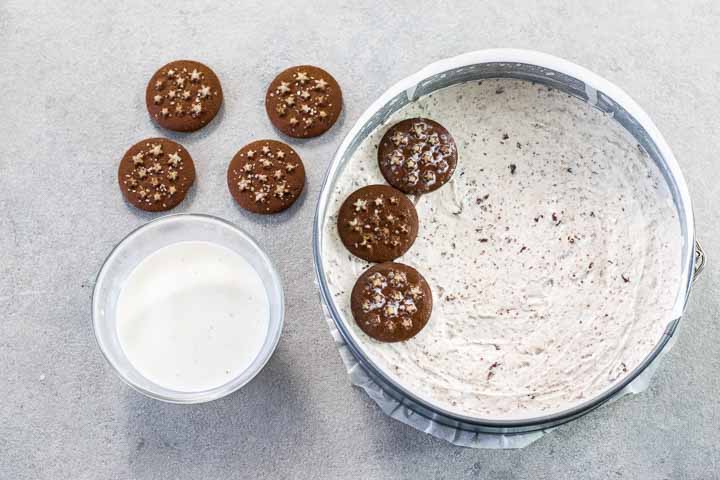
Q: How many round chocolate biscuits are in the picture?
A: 7